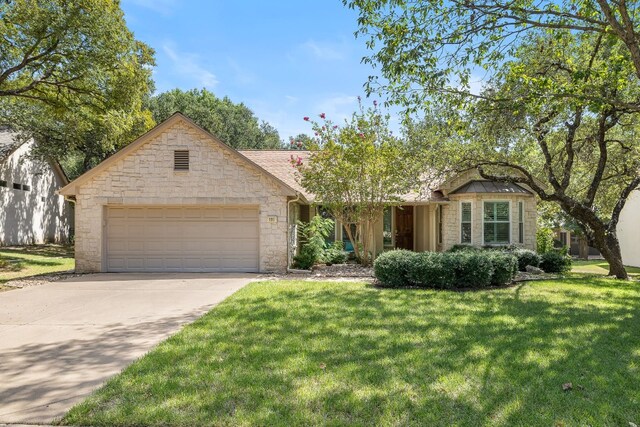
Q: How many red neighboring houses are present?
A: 0